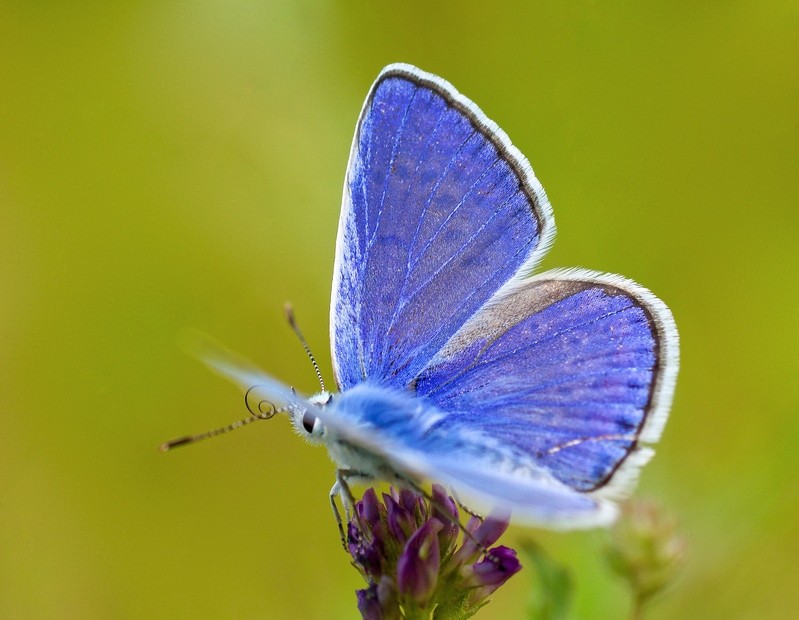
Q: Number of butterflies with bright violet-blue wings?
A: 1